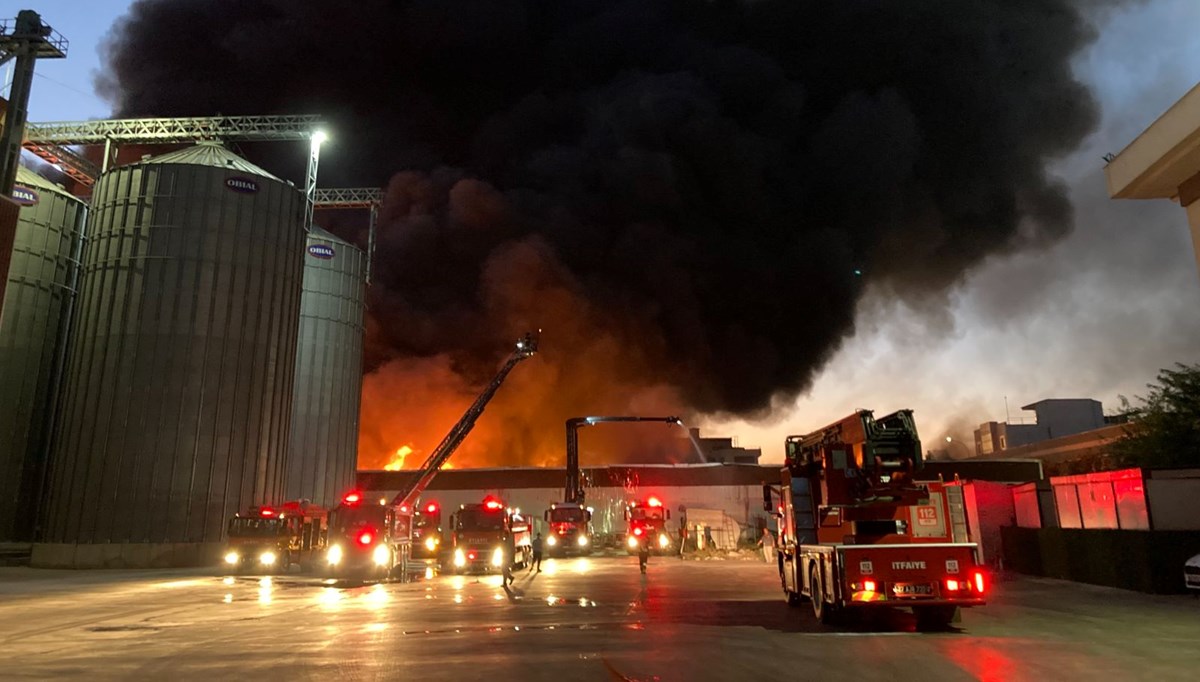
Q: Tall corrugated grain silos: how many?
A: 3